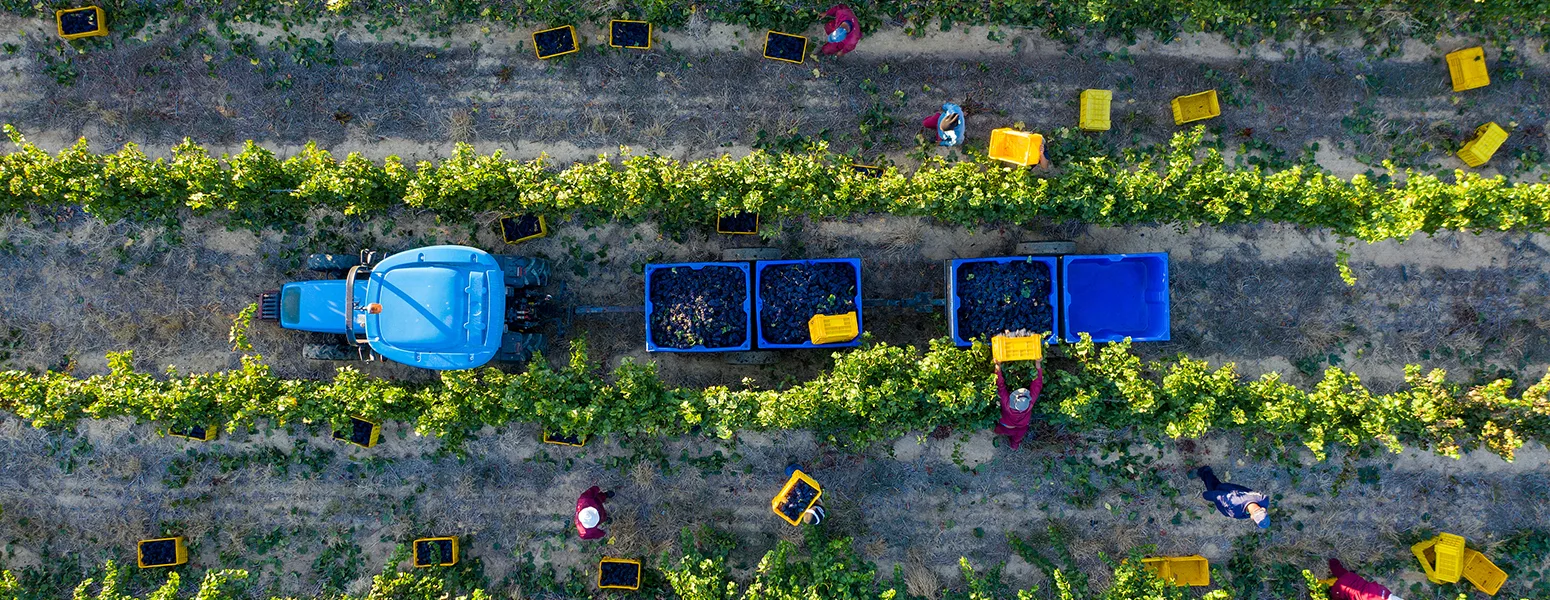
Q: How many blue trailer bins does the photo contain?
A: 4